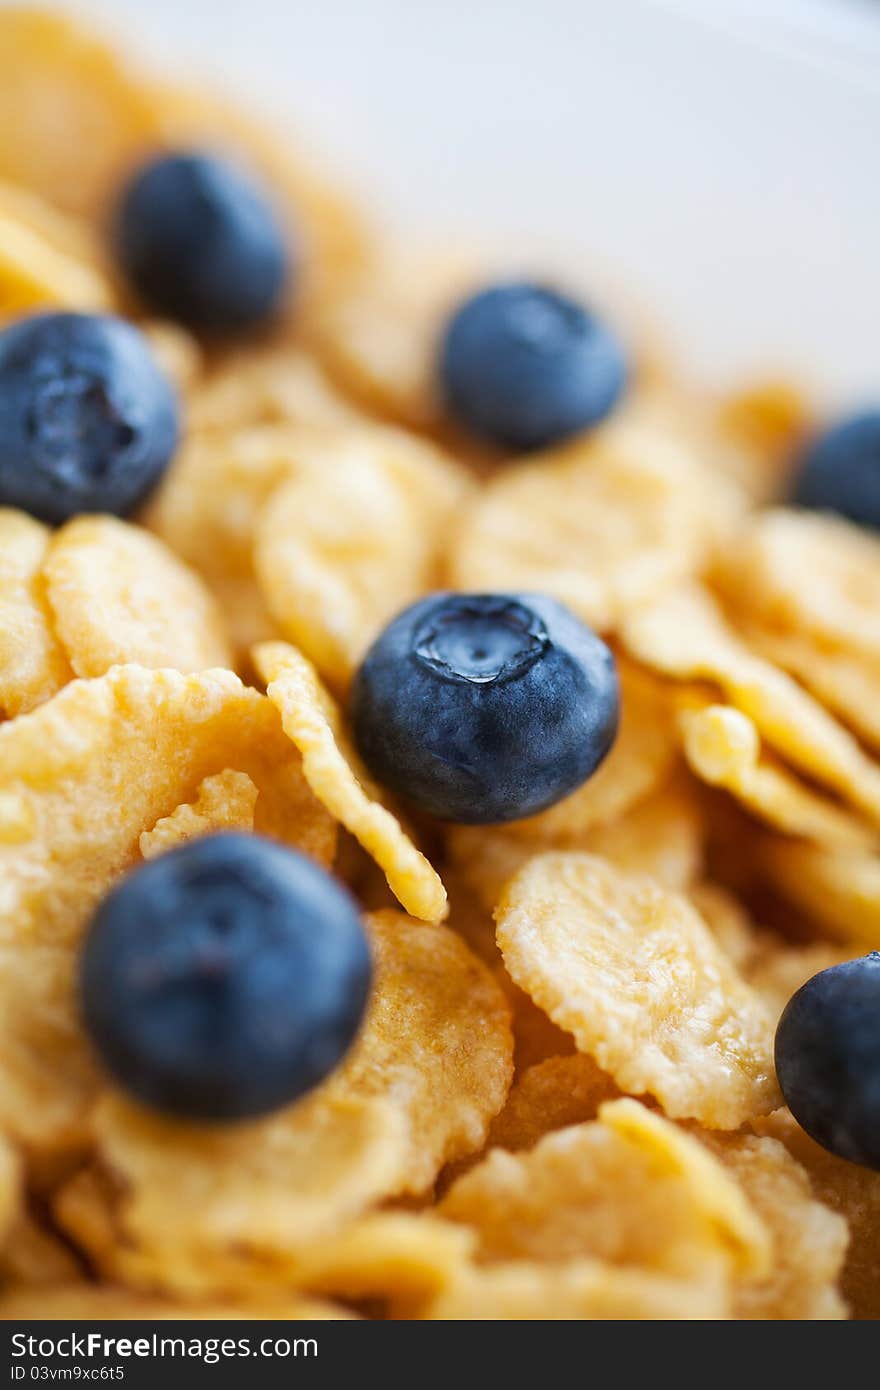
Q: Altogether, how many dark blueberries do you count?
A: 7